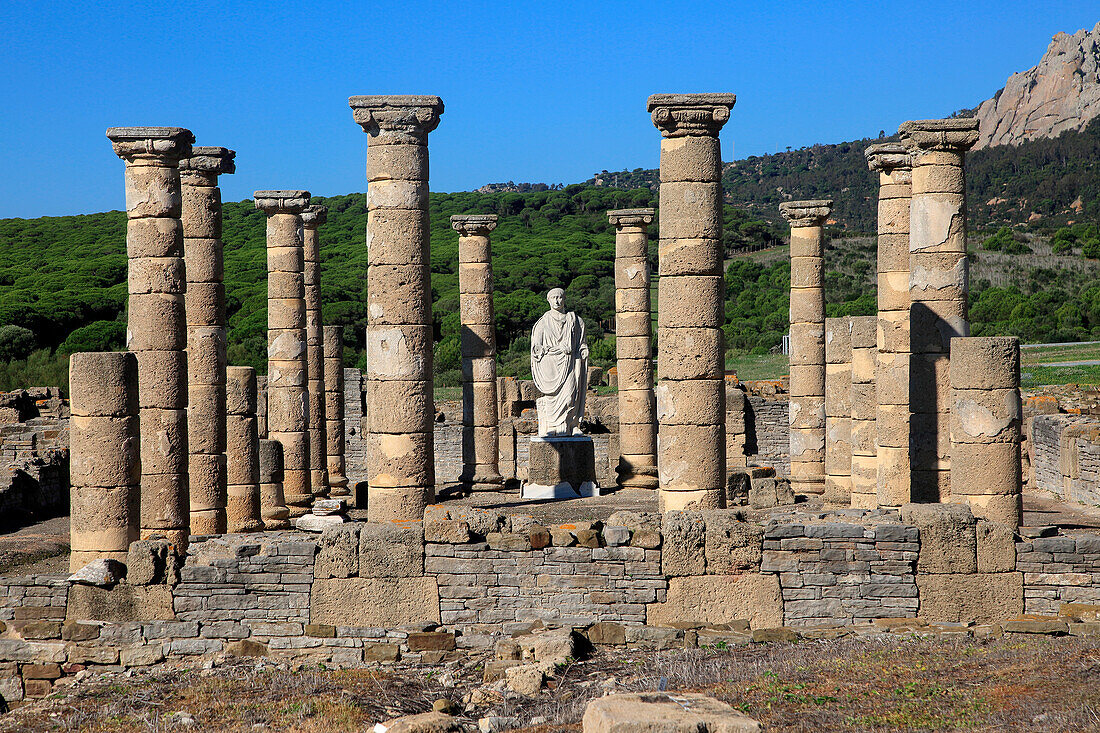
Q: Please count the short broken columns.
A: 7